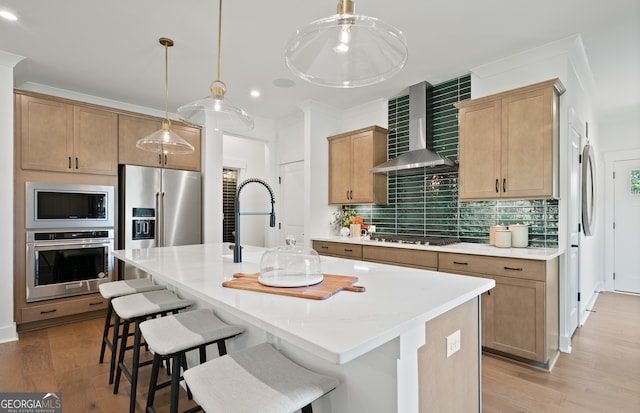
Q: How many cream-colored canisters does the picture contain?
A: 3